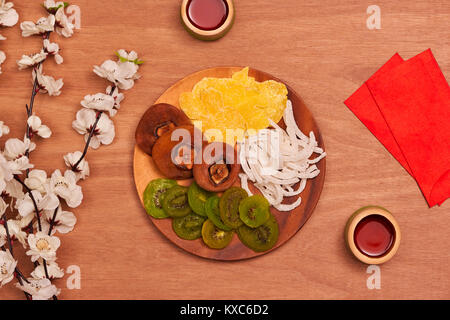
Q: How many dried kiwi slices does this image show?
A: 9